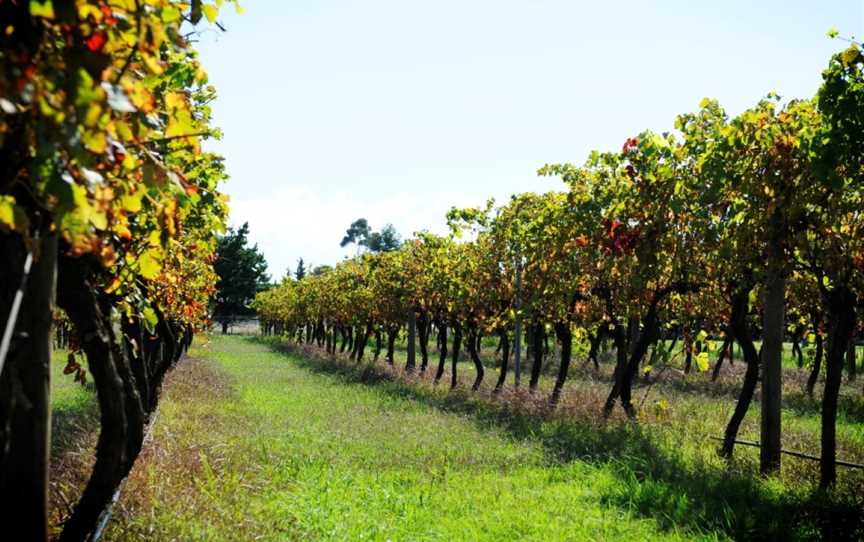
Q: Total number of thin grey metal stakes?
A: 1